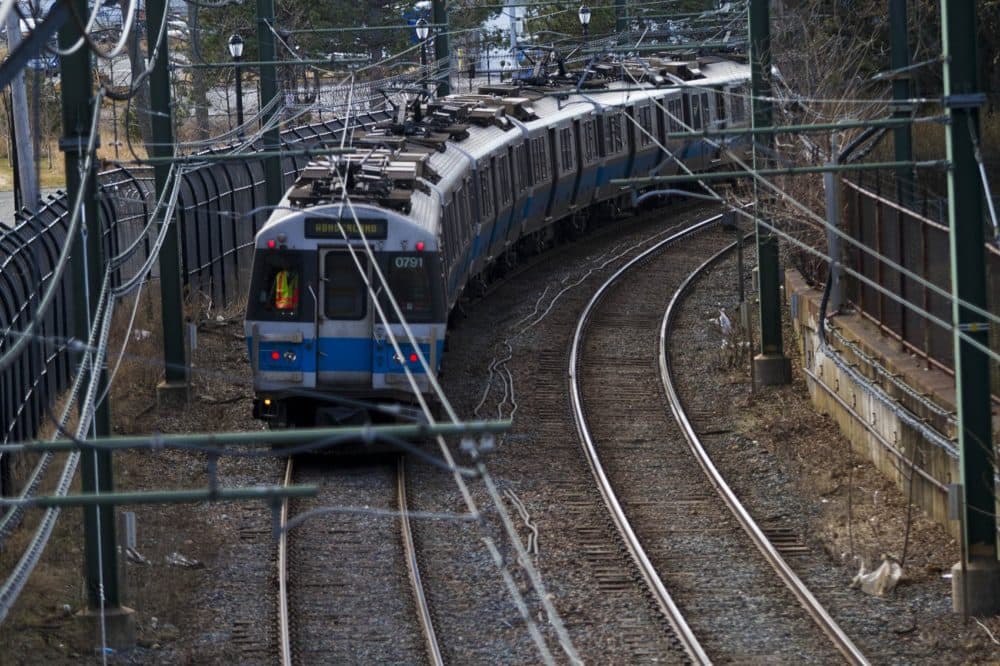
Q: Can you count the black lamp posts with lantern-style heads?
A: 3